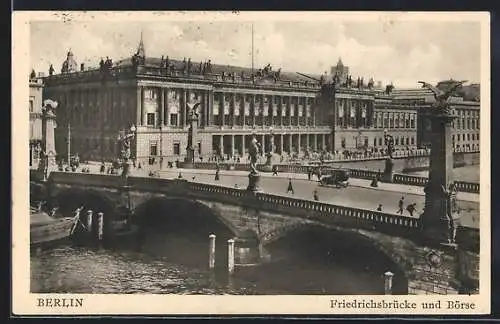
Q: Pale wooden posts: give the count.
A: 5